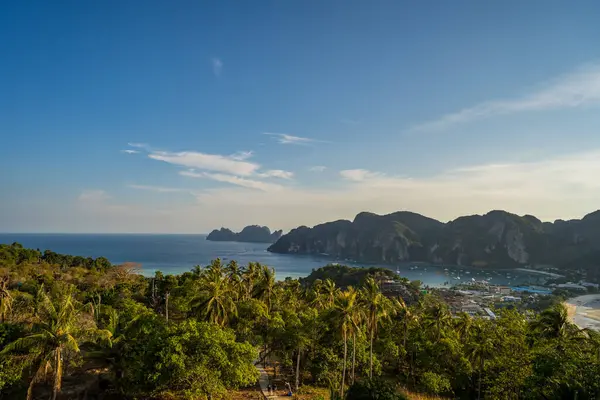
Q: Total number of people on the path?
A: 2